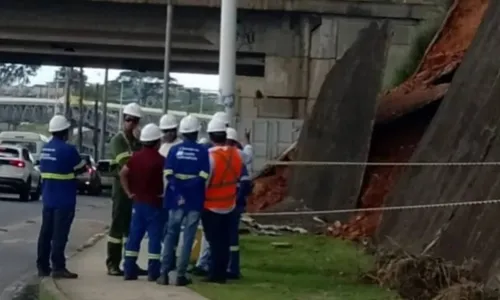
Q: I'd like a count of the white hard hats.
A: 8